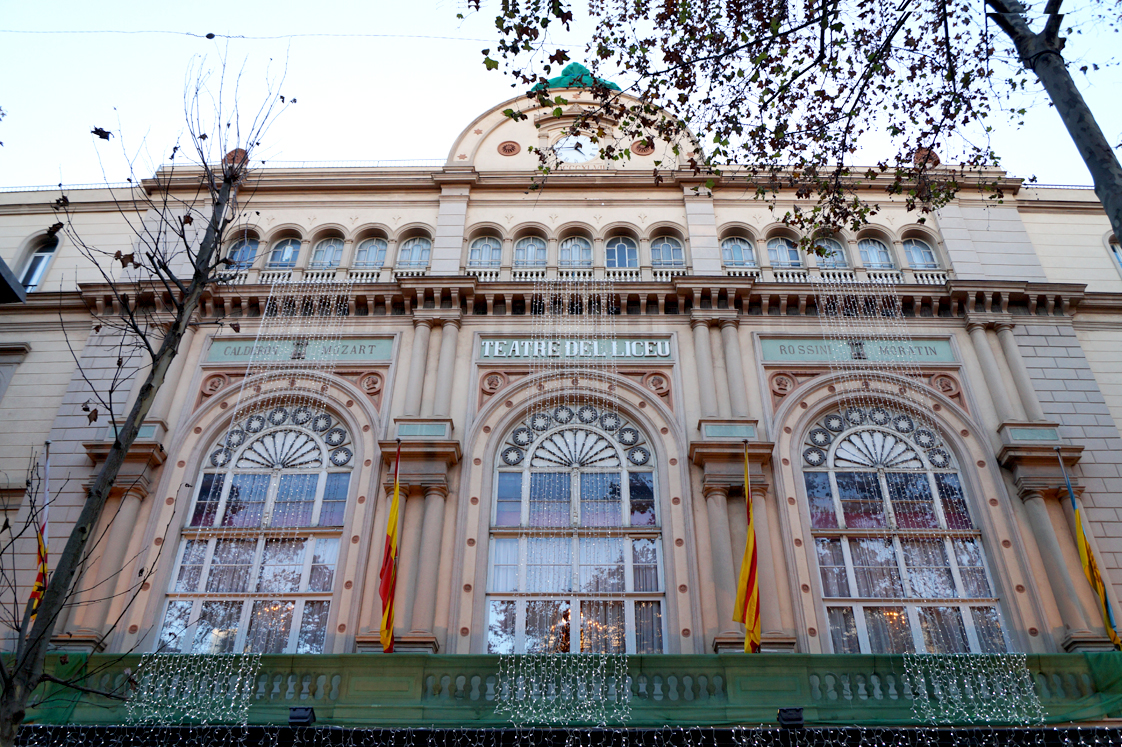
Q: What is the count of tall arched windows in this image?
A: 3